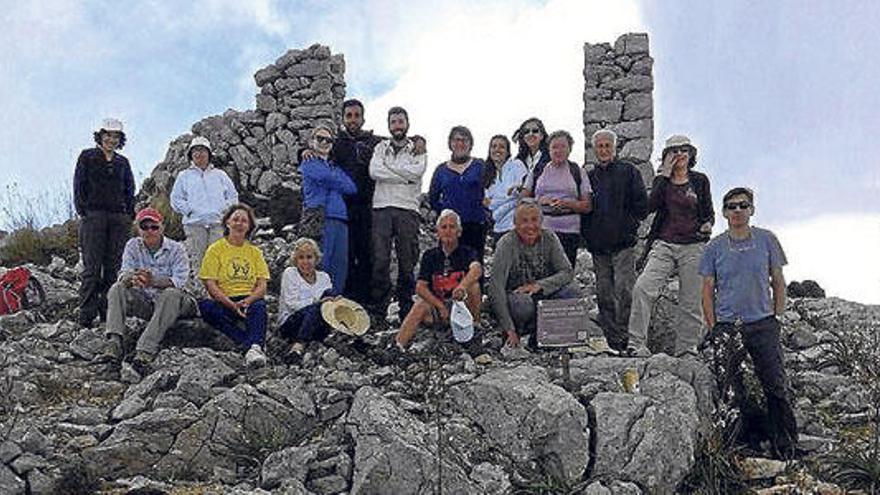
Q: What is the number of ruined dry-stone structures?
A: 2